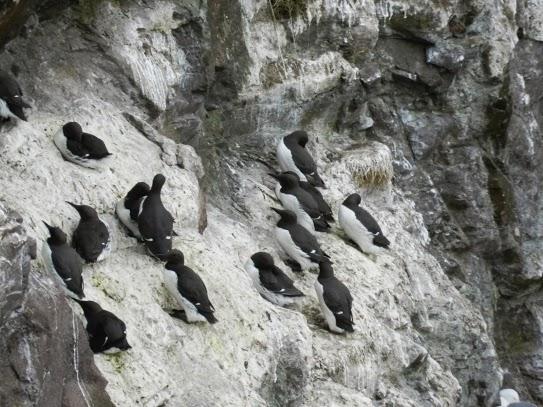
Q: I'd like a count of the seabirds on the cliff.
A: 15